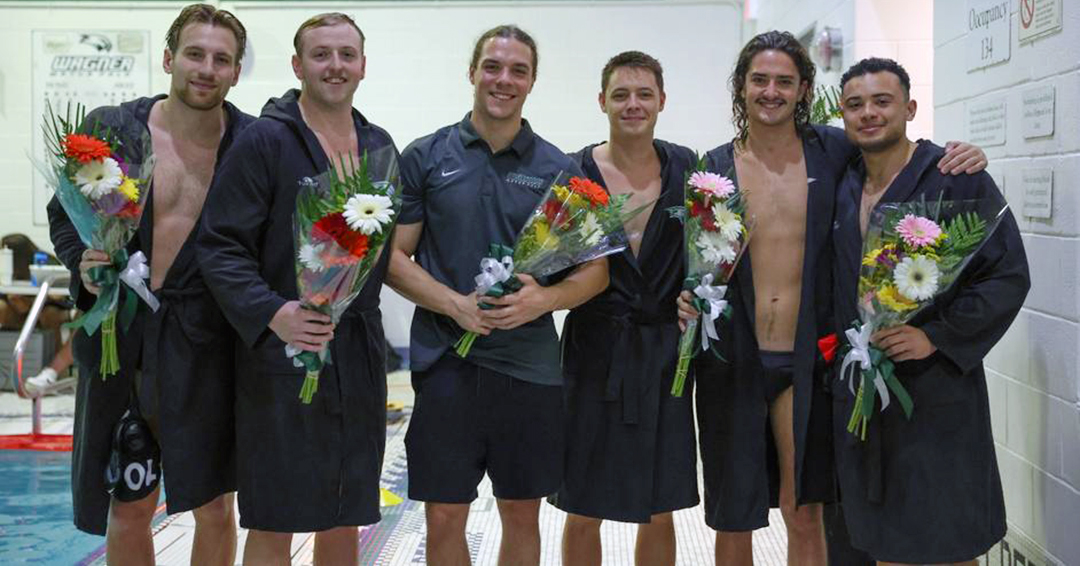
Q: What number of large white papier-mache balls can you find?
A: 0